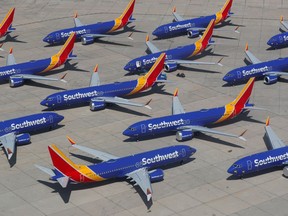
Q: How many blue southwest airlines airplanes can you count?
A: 12